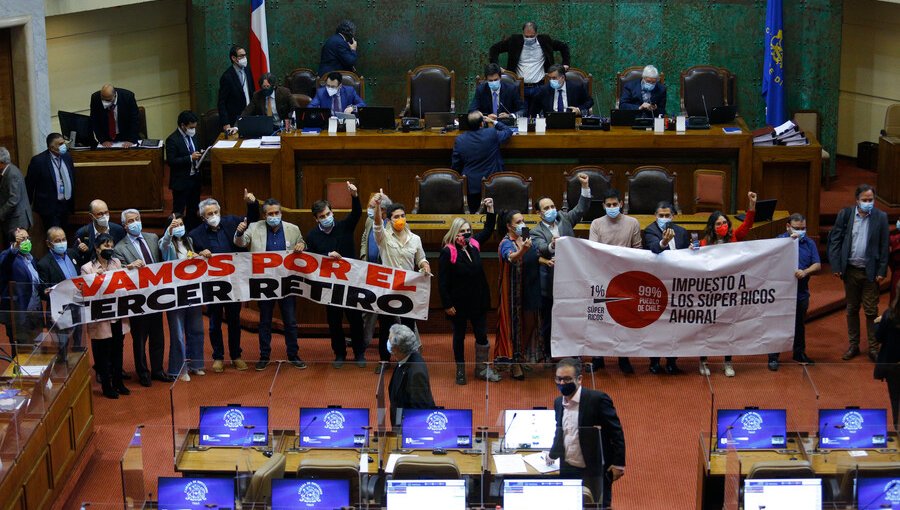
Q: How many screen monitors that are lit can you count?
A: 12